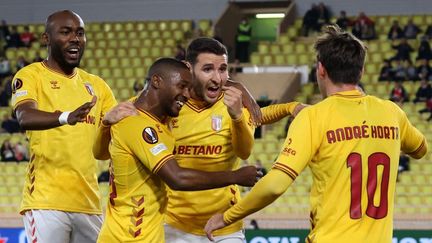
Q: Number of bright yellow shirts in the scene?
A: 4